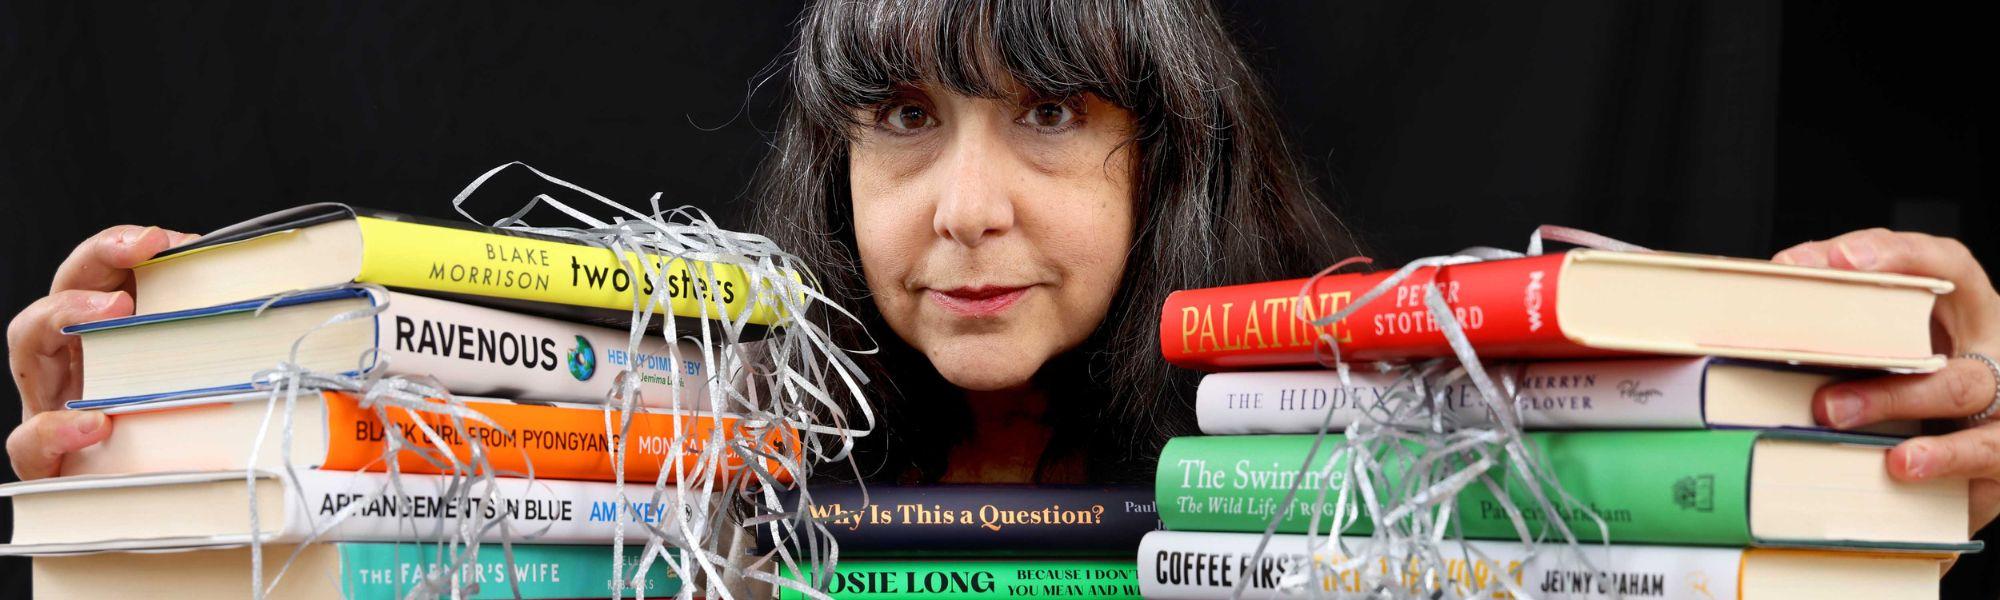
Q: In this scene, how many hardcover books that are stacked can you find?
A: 11